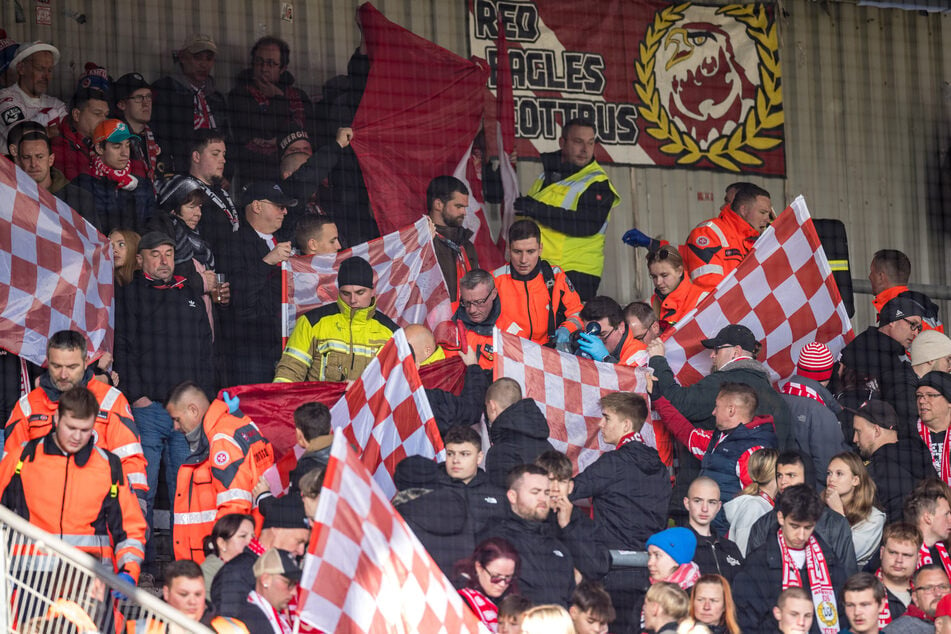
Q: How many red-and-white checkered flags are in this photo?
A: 6